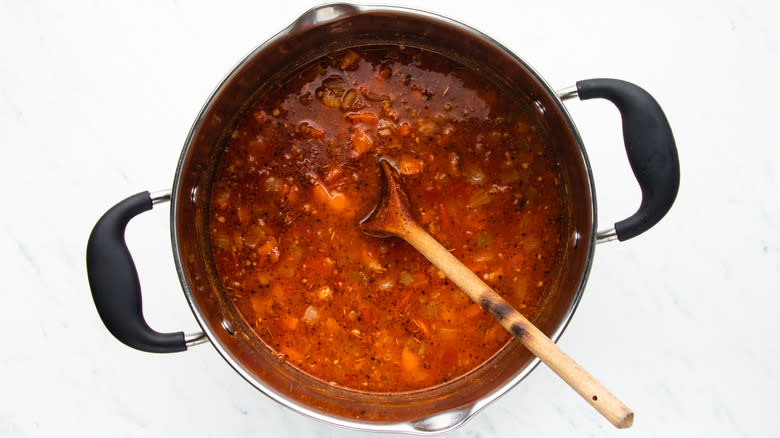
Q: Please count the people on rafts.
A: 0